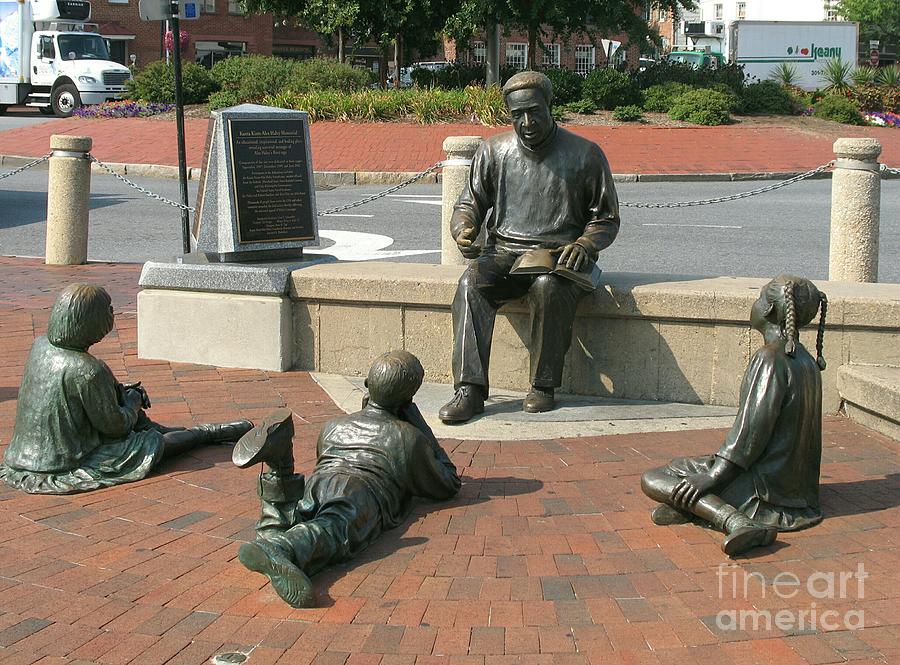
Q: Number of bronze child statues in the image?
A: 3